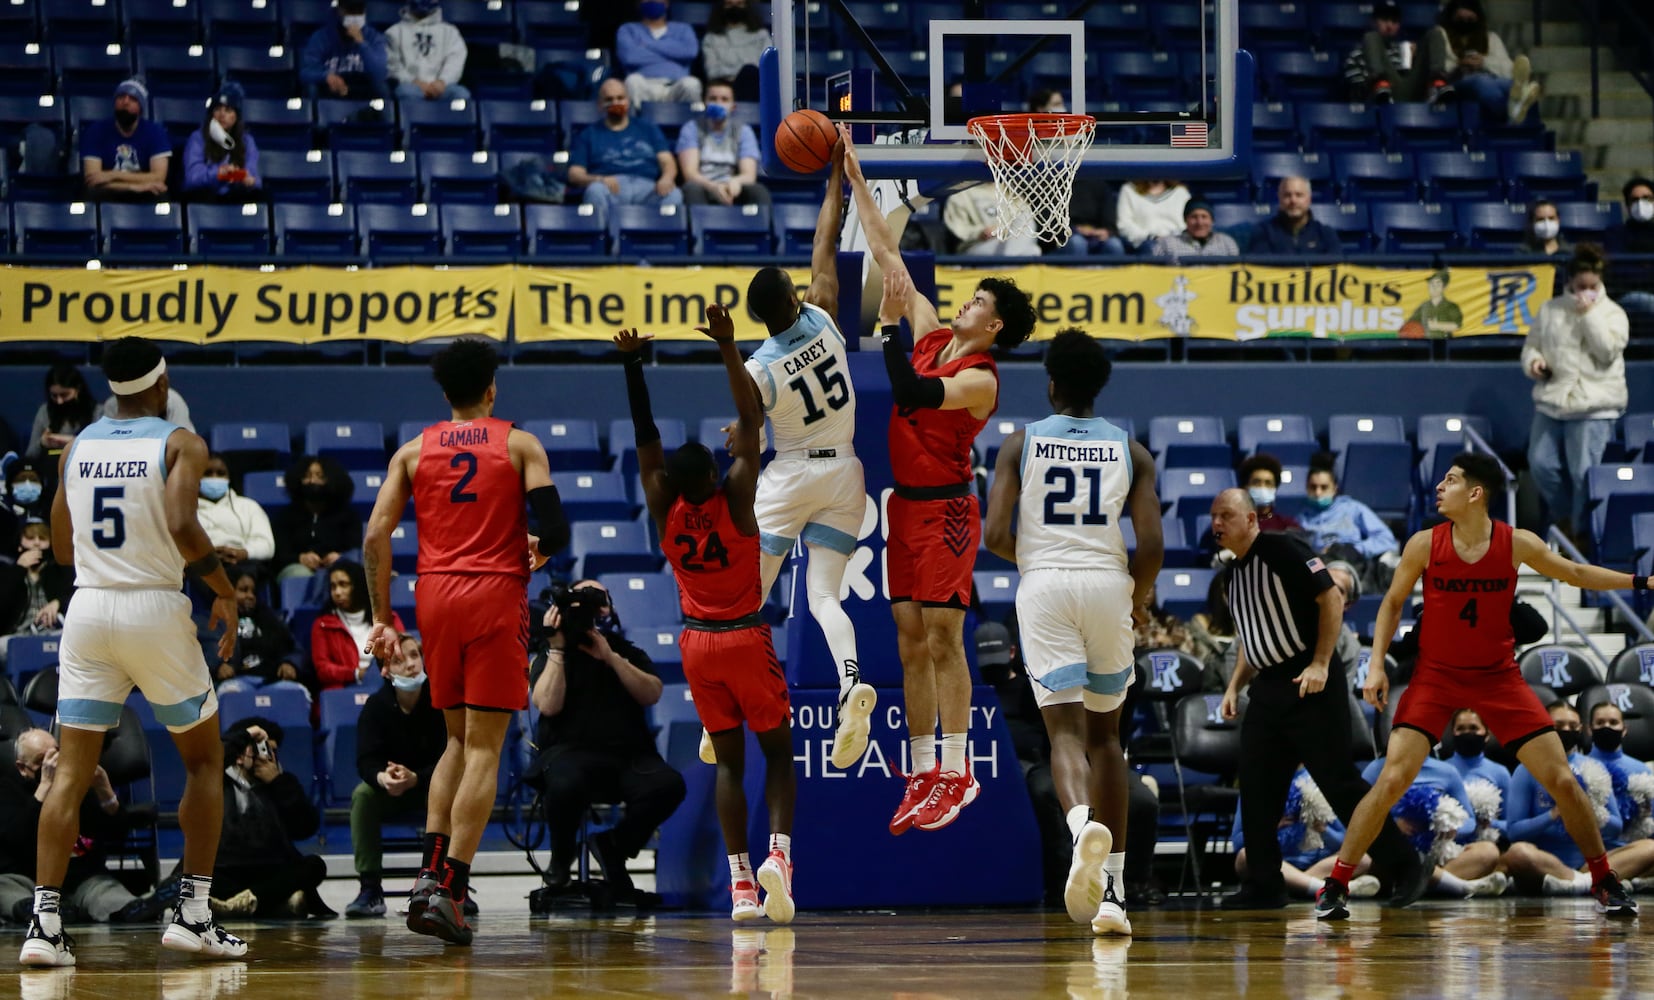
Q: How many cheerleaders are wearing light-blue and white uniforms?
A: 5